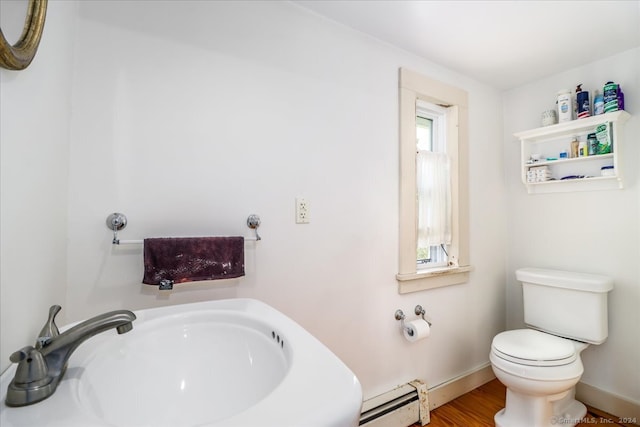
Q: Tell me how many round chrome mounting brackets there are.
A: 4